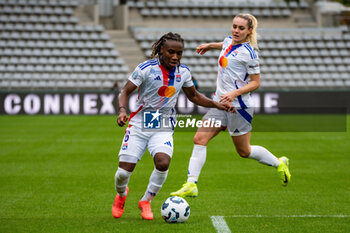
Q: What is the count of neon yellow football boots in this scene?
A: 2